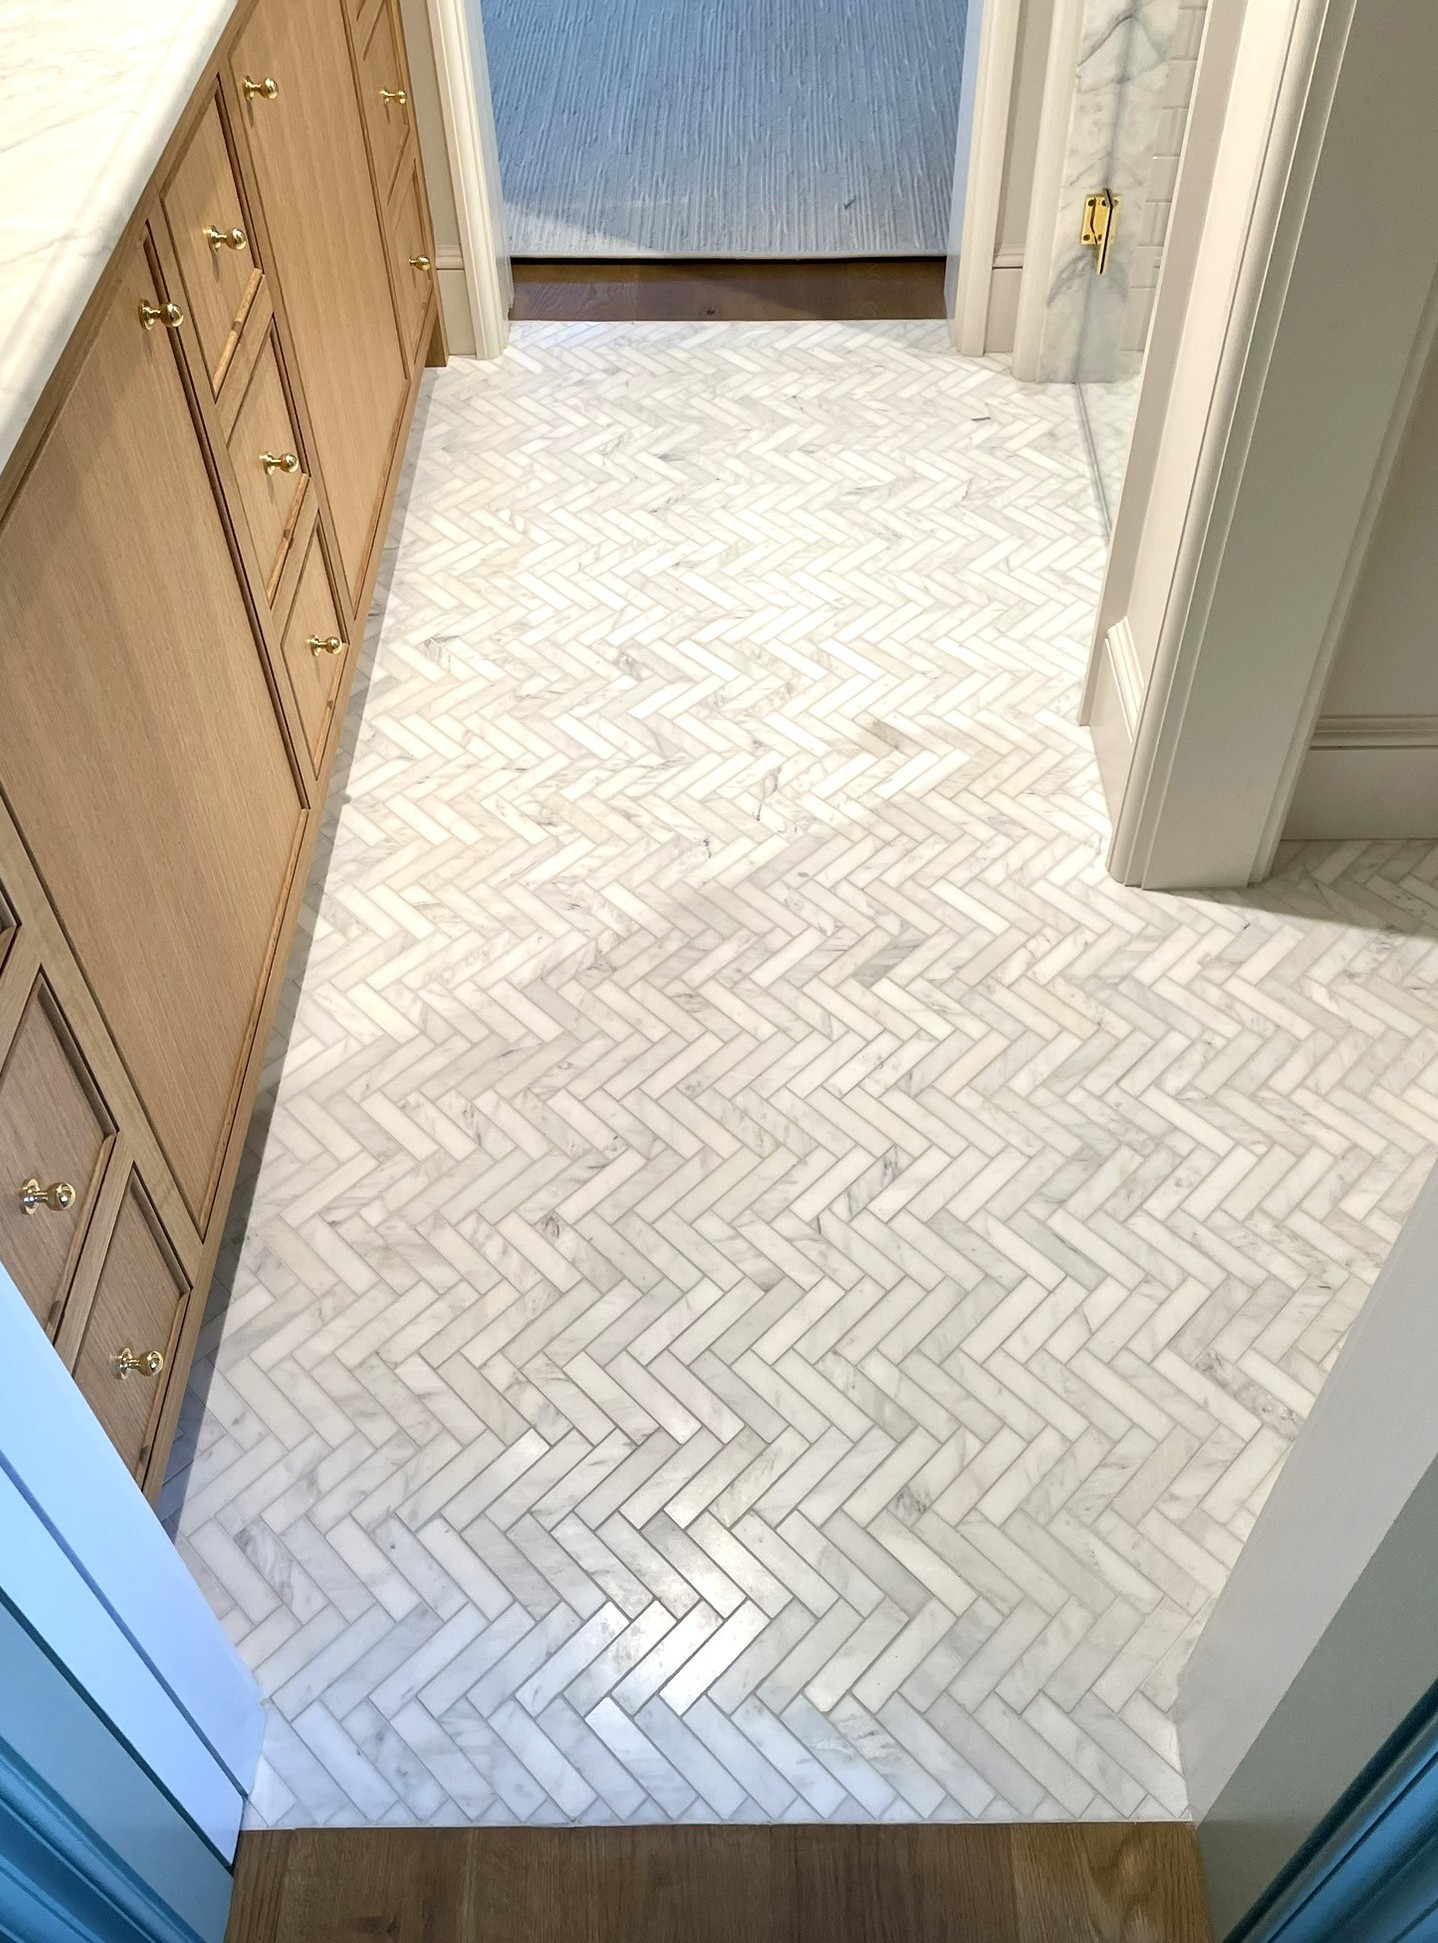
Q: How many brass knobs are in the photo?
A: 9